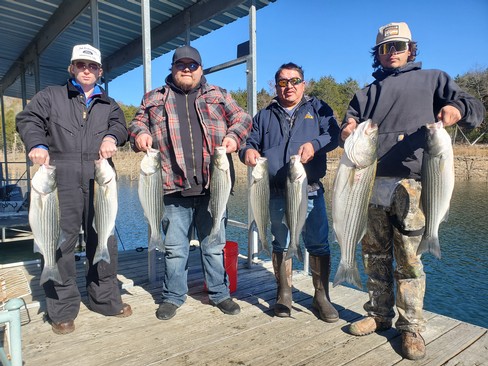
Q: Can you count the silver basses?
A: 8